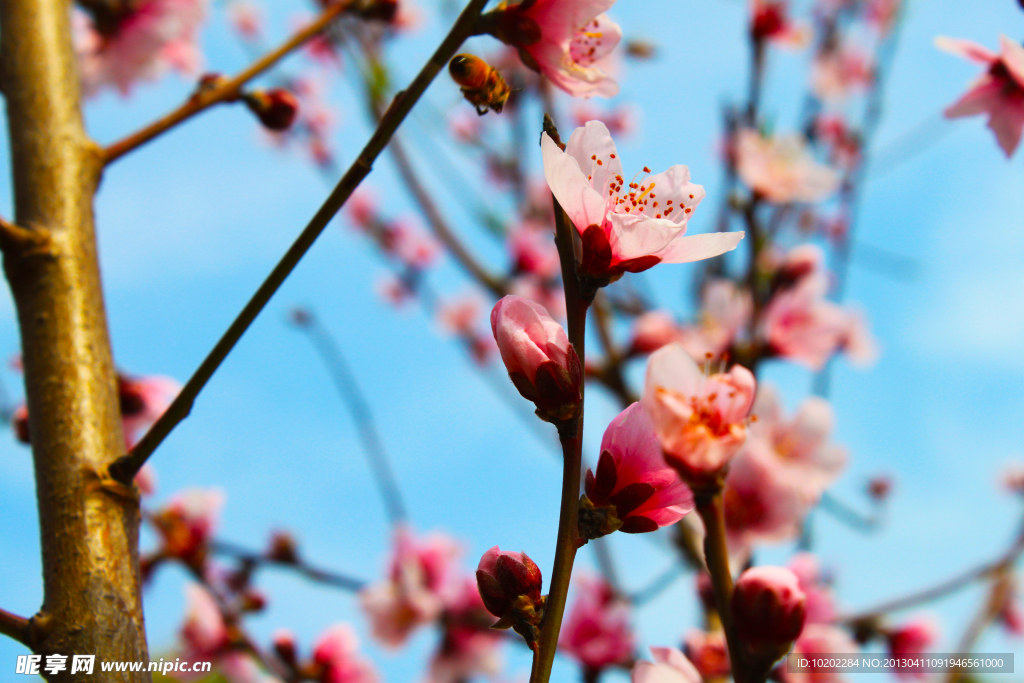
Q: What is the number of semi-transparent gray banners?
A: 1